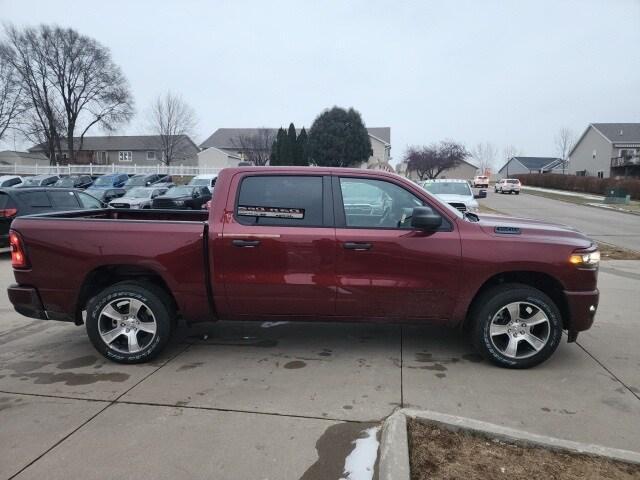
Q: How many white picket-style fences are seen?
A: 1